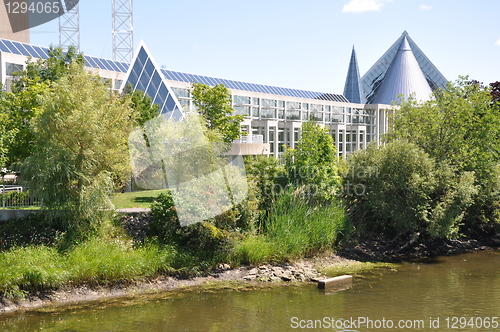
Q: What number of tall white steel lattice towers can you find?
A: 2